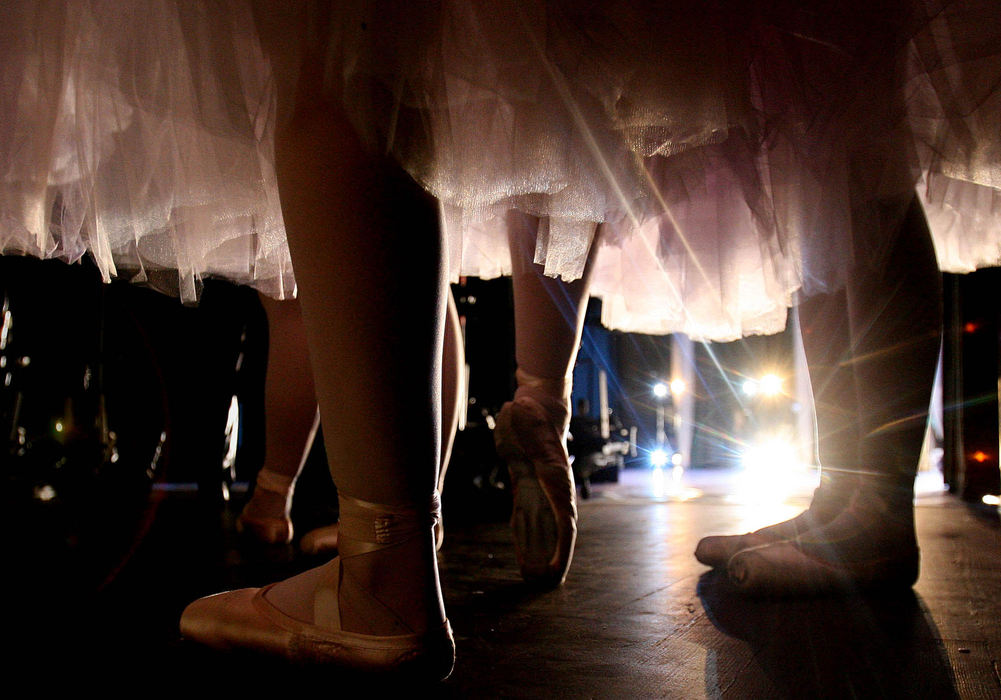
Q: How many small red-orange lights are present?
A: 2